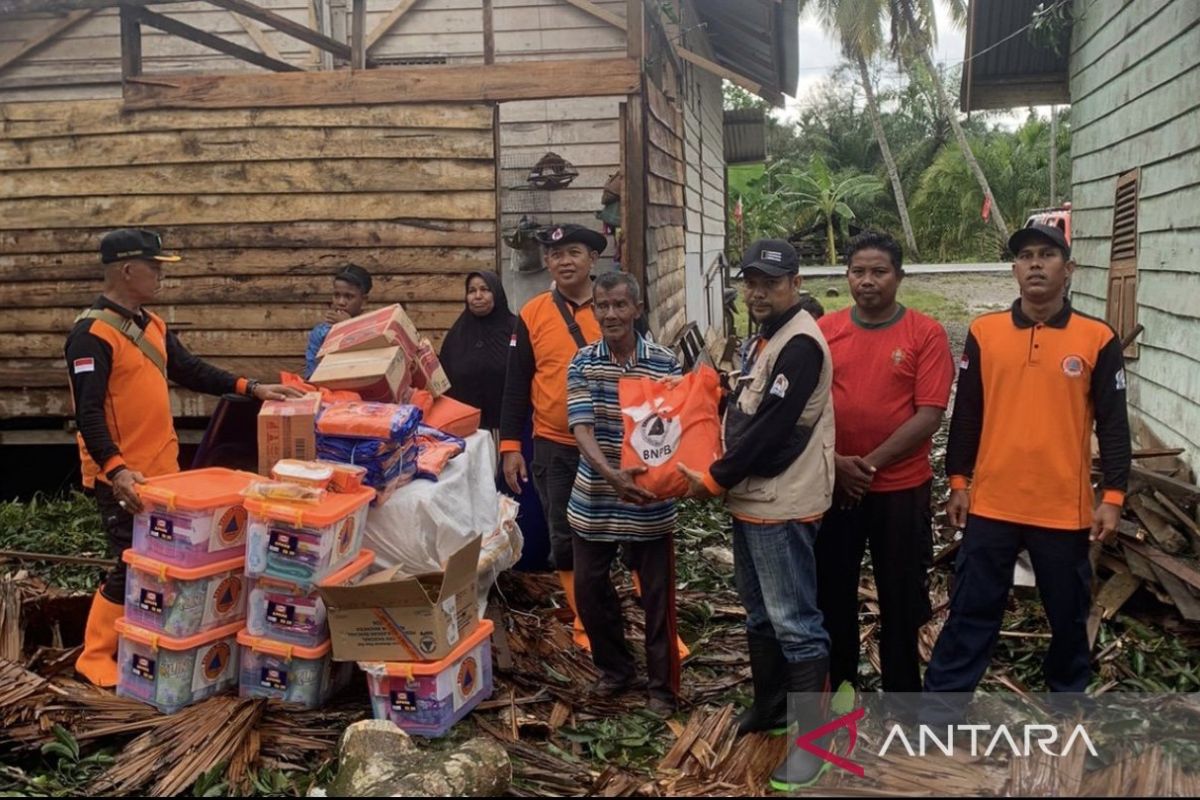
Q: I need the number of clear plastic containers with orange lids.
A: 7